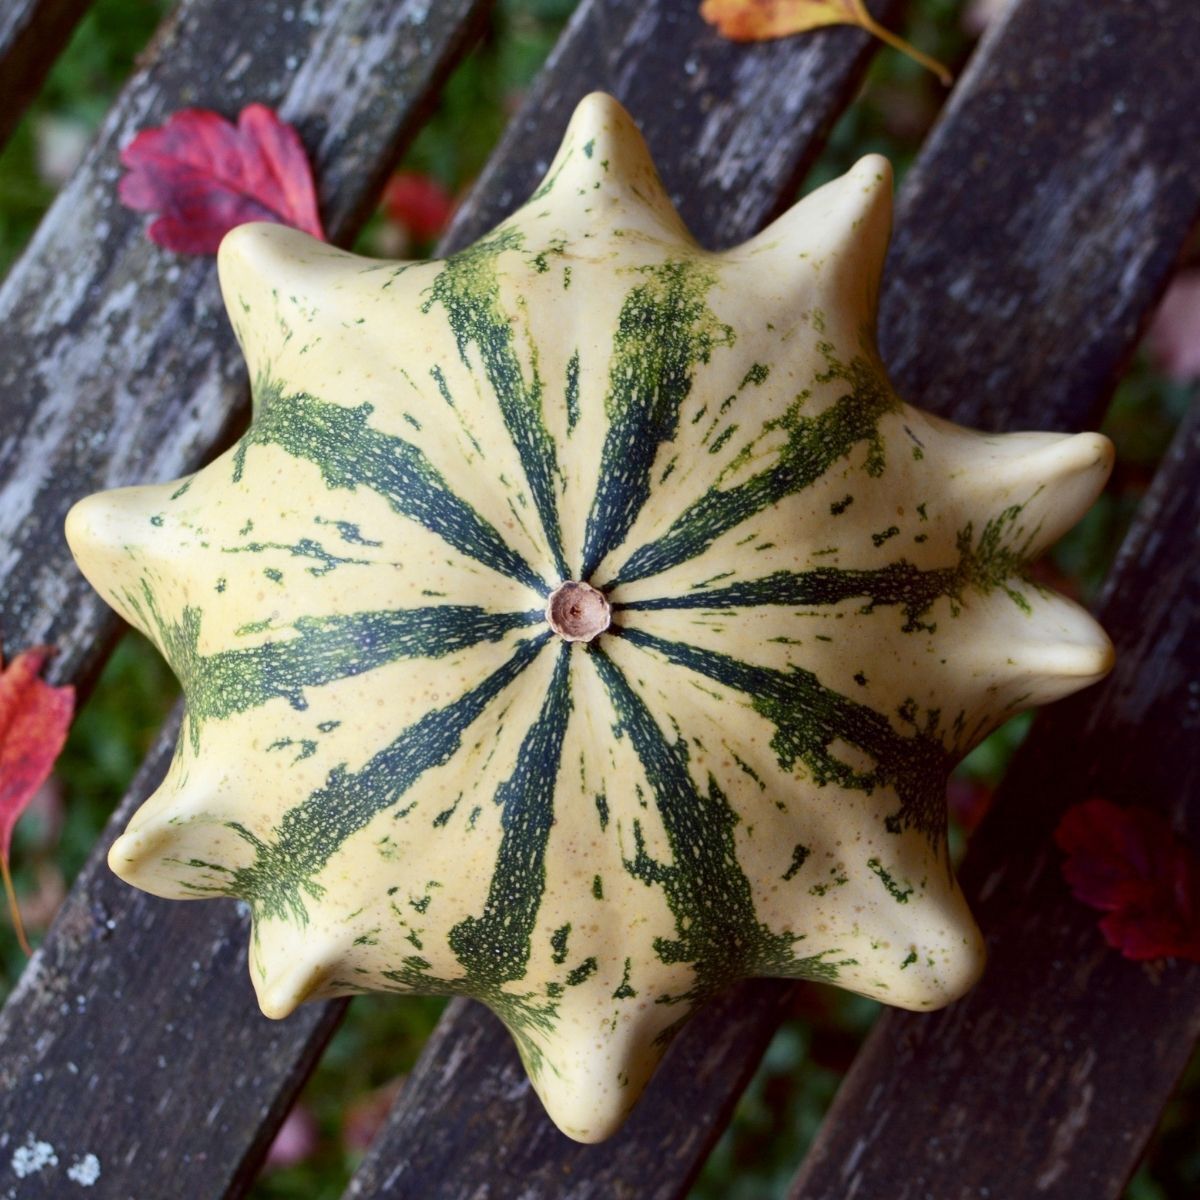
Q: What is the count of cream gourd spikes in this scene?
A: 10